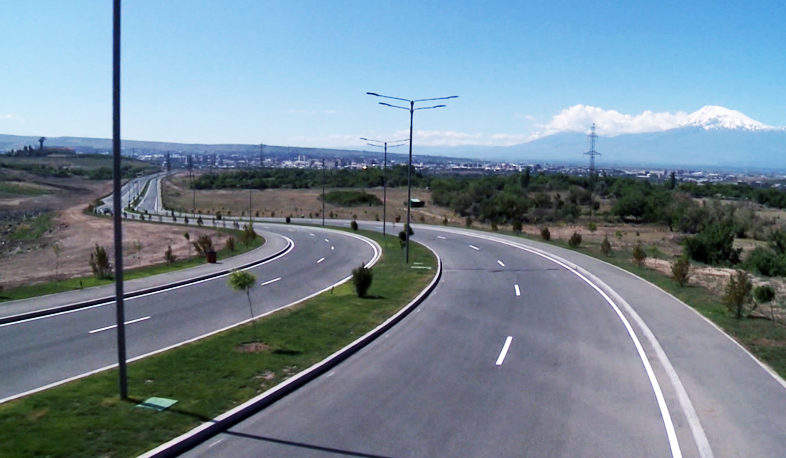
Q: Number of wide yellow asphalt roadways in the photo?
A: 0